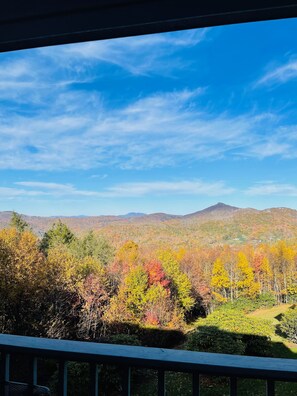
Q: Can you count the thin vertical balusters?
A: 9